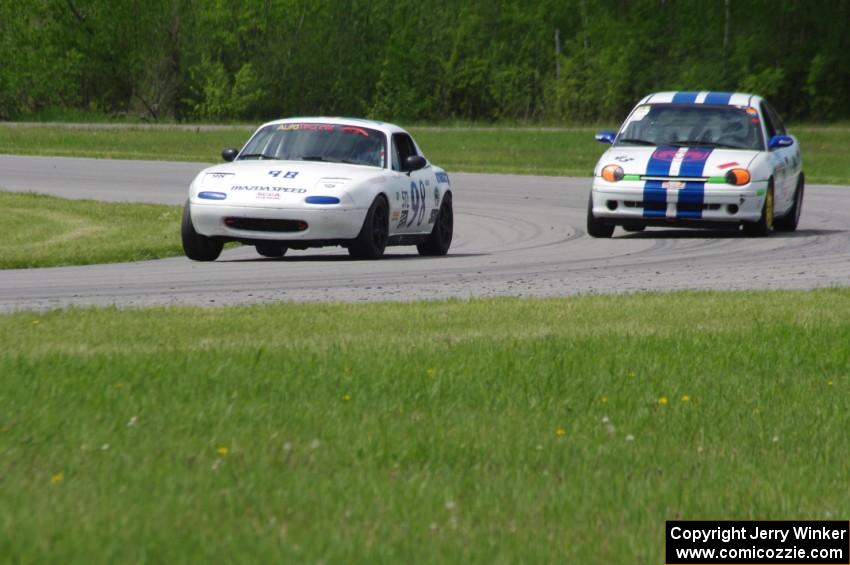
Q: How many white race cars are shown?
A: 2